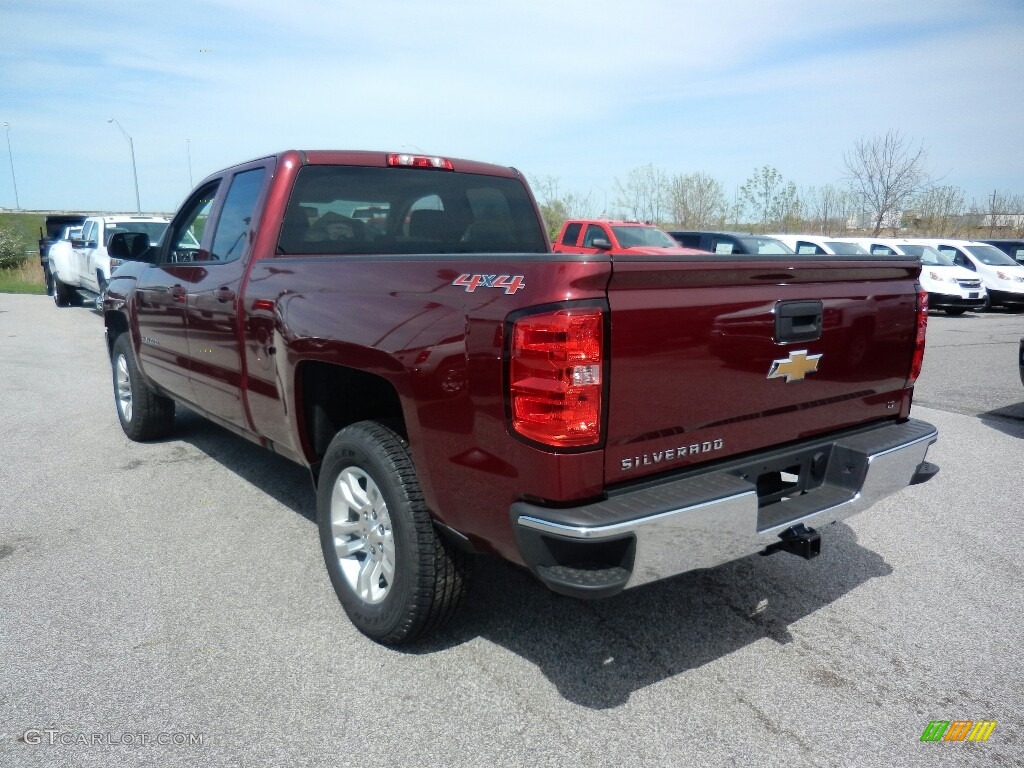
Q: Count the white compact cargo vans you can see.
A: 3